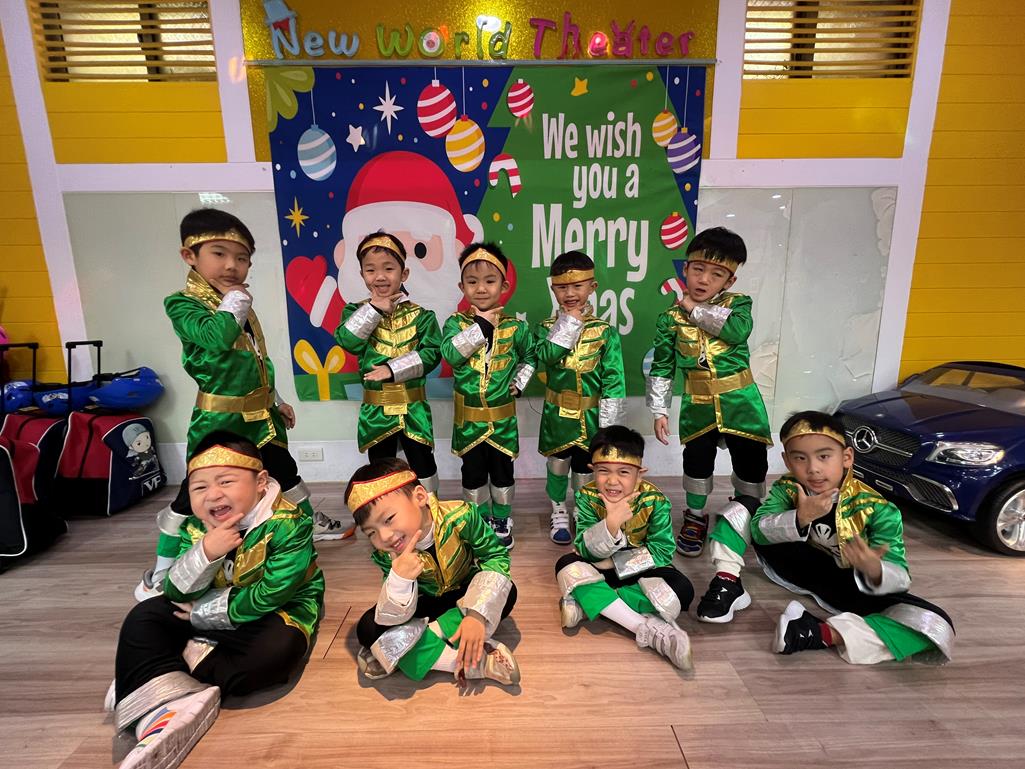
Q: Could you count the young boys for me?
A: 9